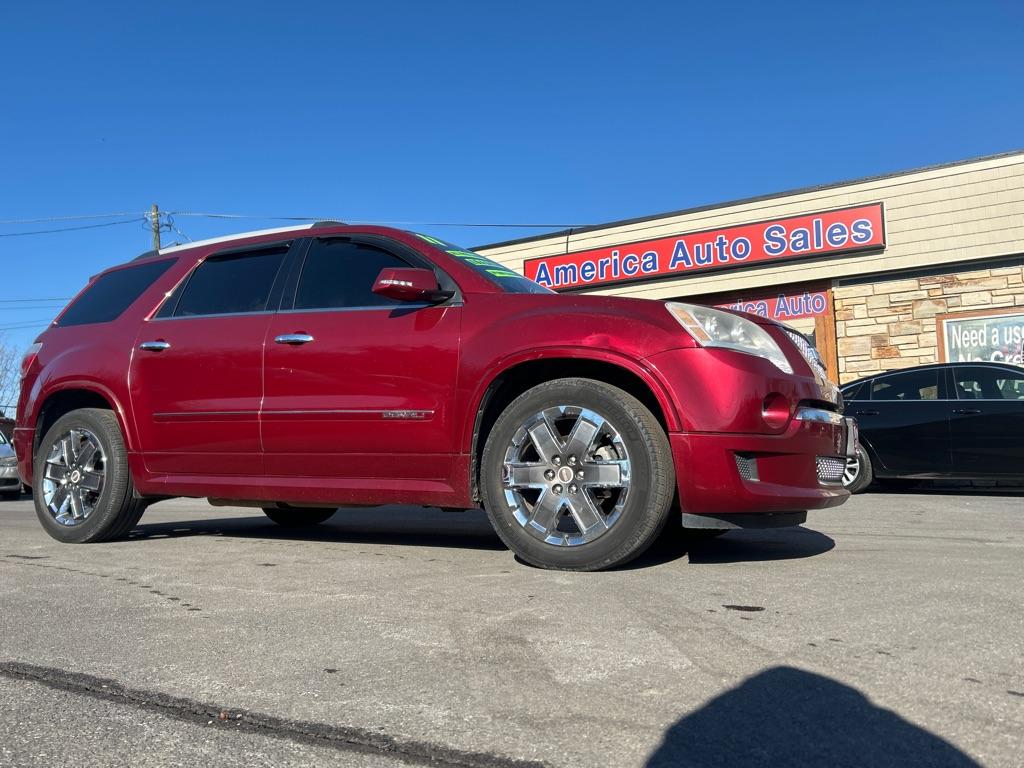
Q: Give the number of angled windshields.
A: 1